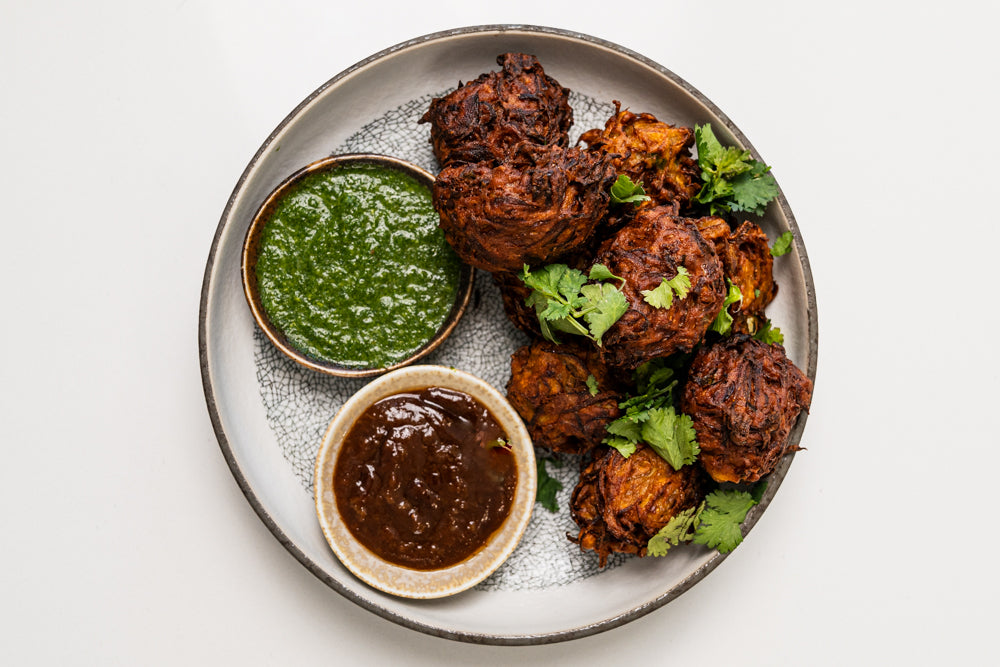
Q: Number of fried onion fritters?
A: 9